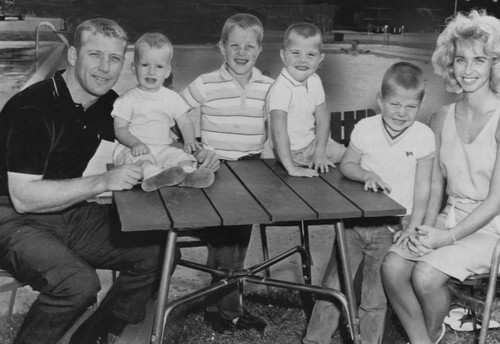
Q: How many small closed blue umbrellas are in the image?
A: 0